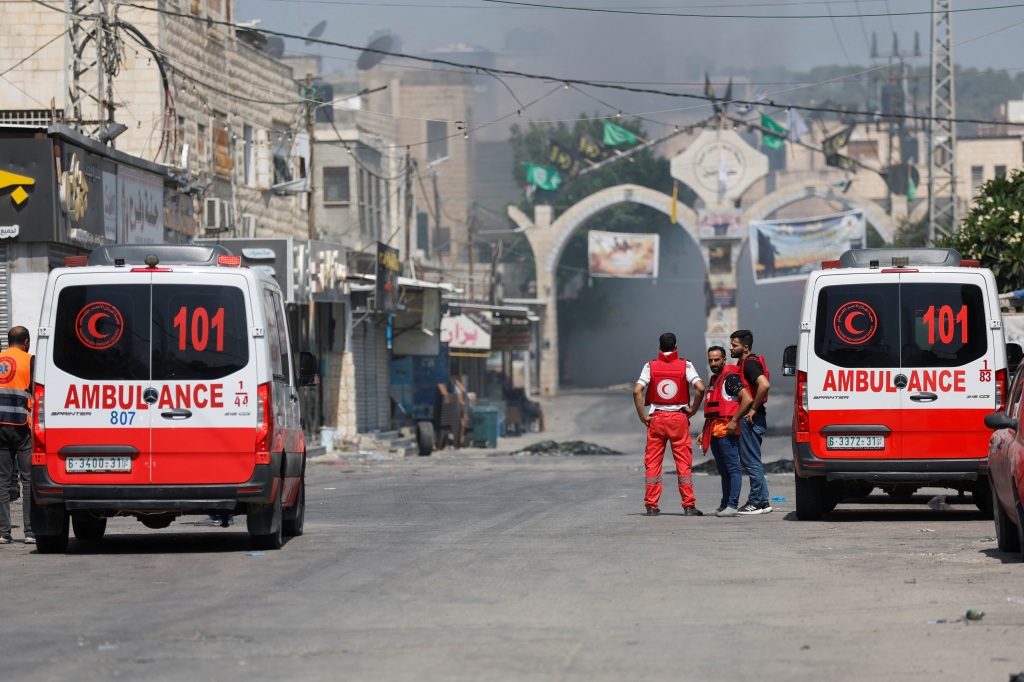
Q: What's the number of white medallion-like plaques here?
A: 1